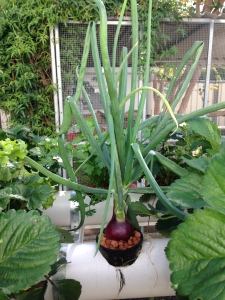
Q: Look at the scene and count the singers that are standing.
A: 0